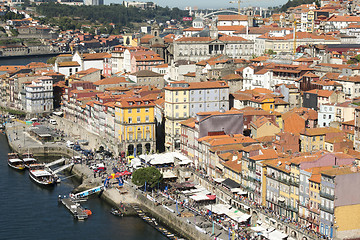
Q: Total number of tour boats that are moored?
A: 3